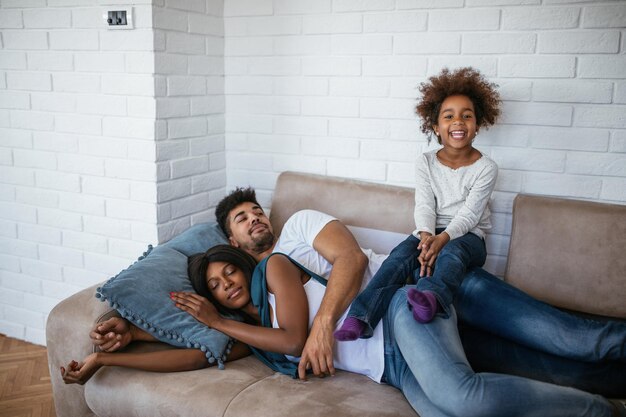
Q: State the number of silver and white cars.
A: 0